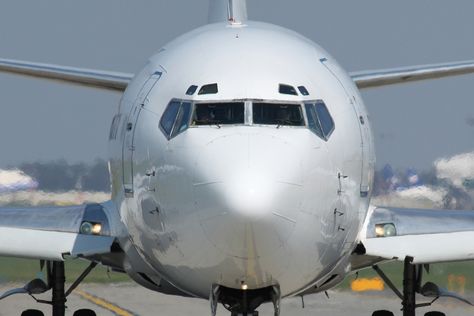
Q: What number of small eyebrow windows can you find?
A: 4